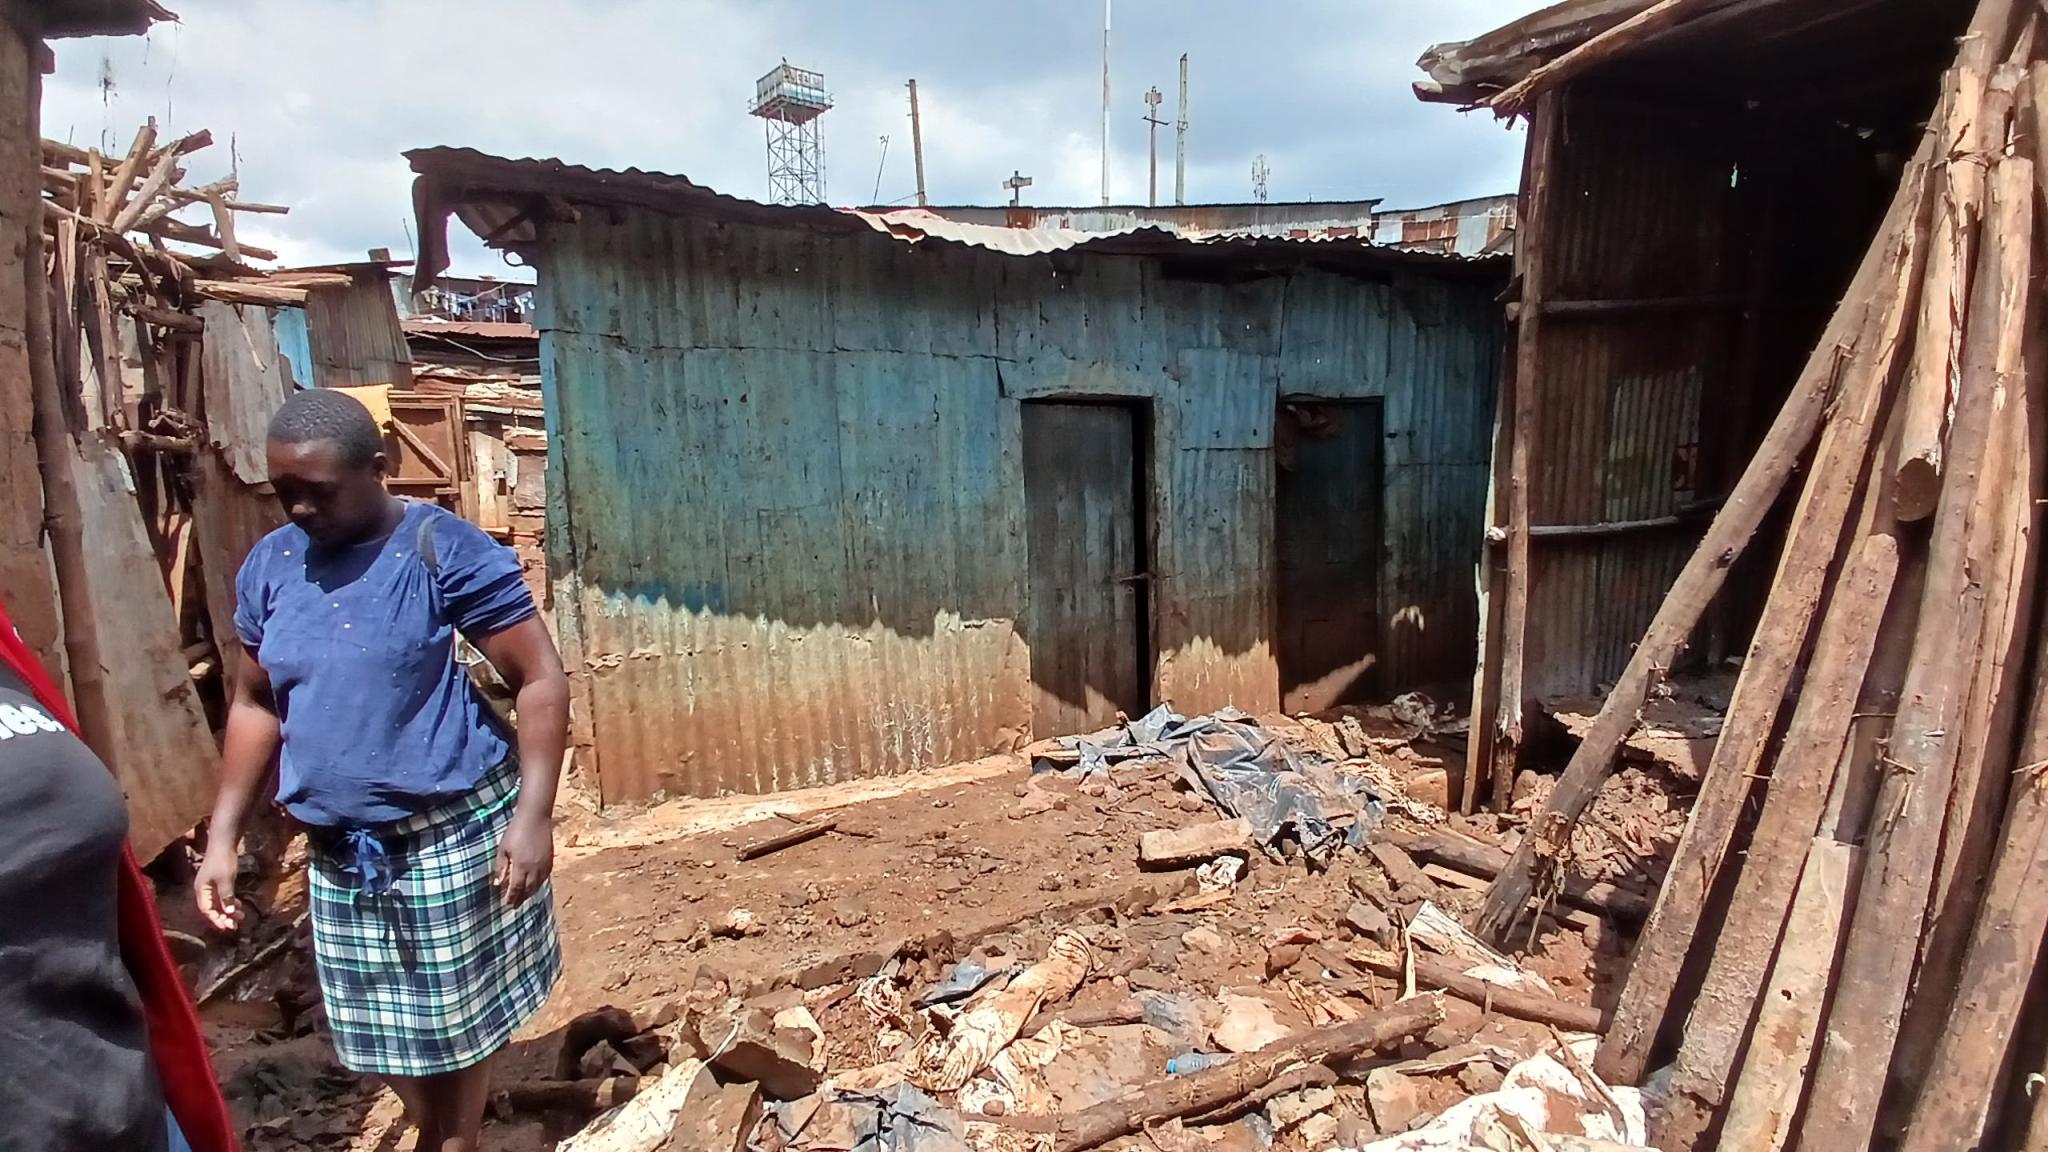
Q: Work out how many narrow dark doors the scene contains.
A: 2